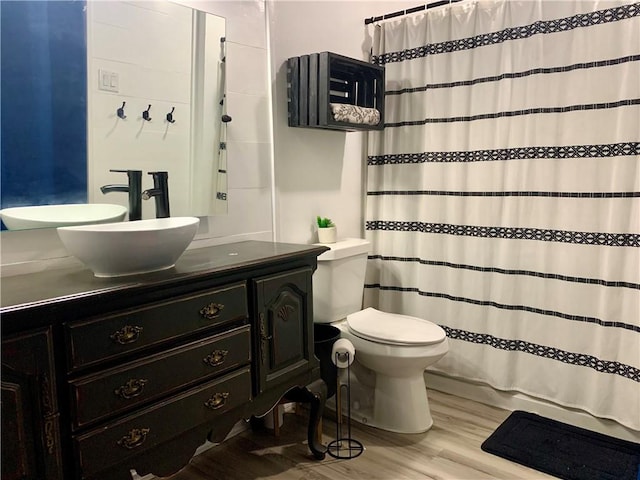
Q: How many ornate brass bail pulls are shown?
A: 6